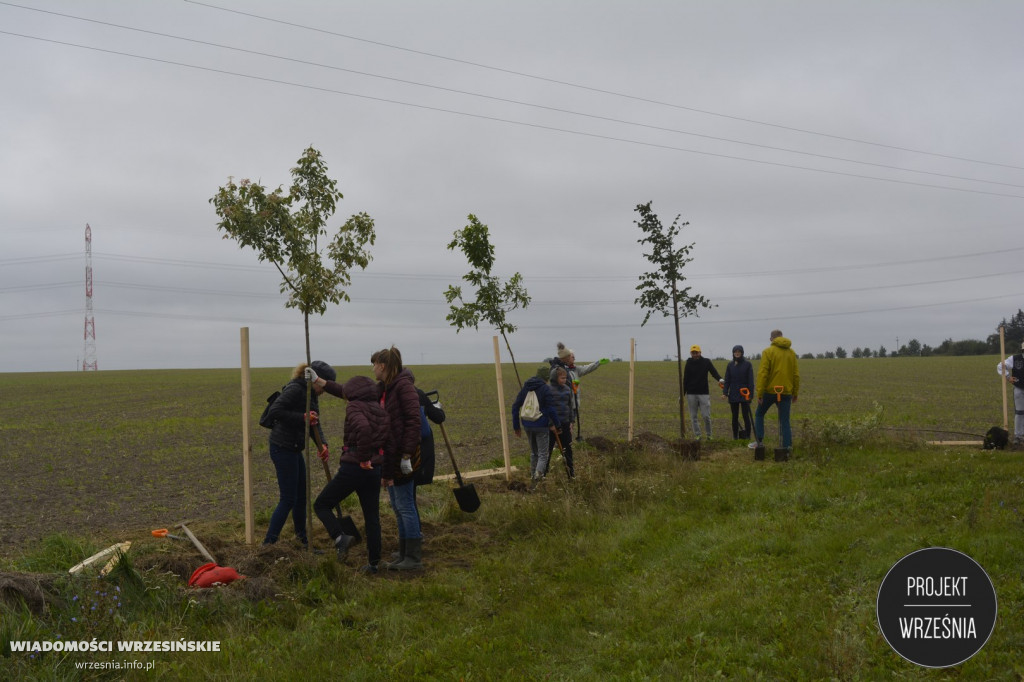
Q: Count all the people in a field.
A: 12